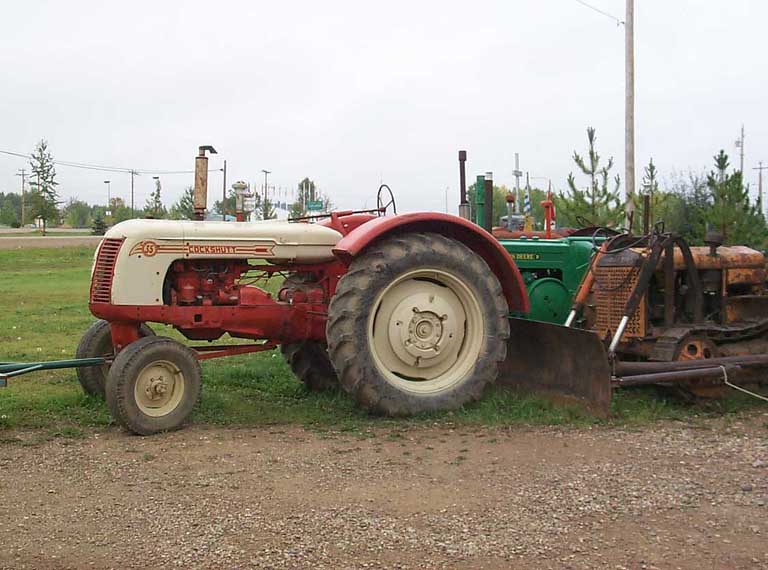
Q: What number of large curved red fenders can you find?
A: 1